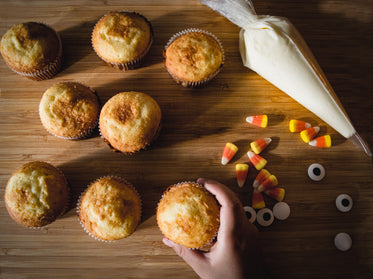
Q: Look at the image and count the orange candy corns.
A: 12